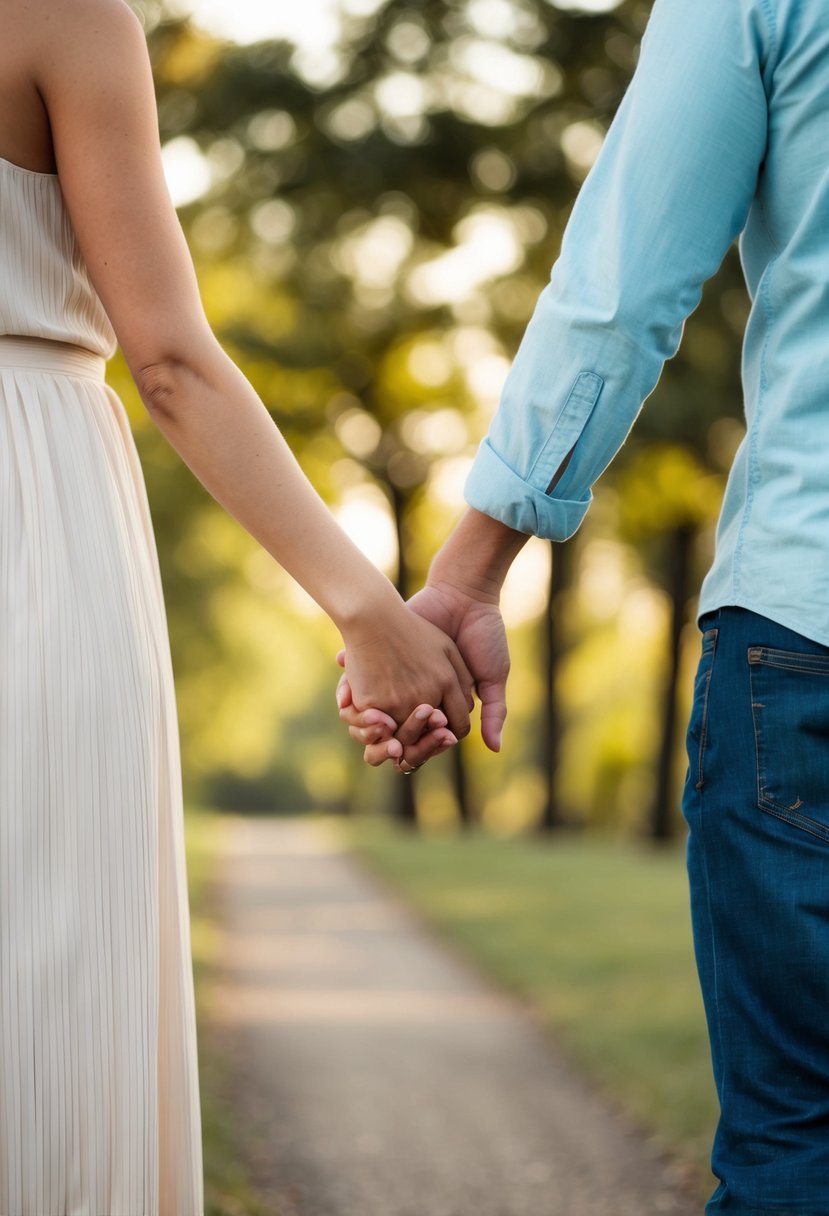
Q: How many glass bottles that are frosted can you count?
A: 0